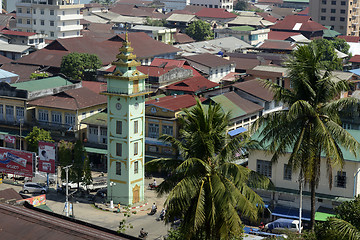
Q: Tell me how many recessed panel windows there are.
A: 6